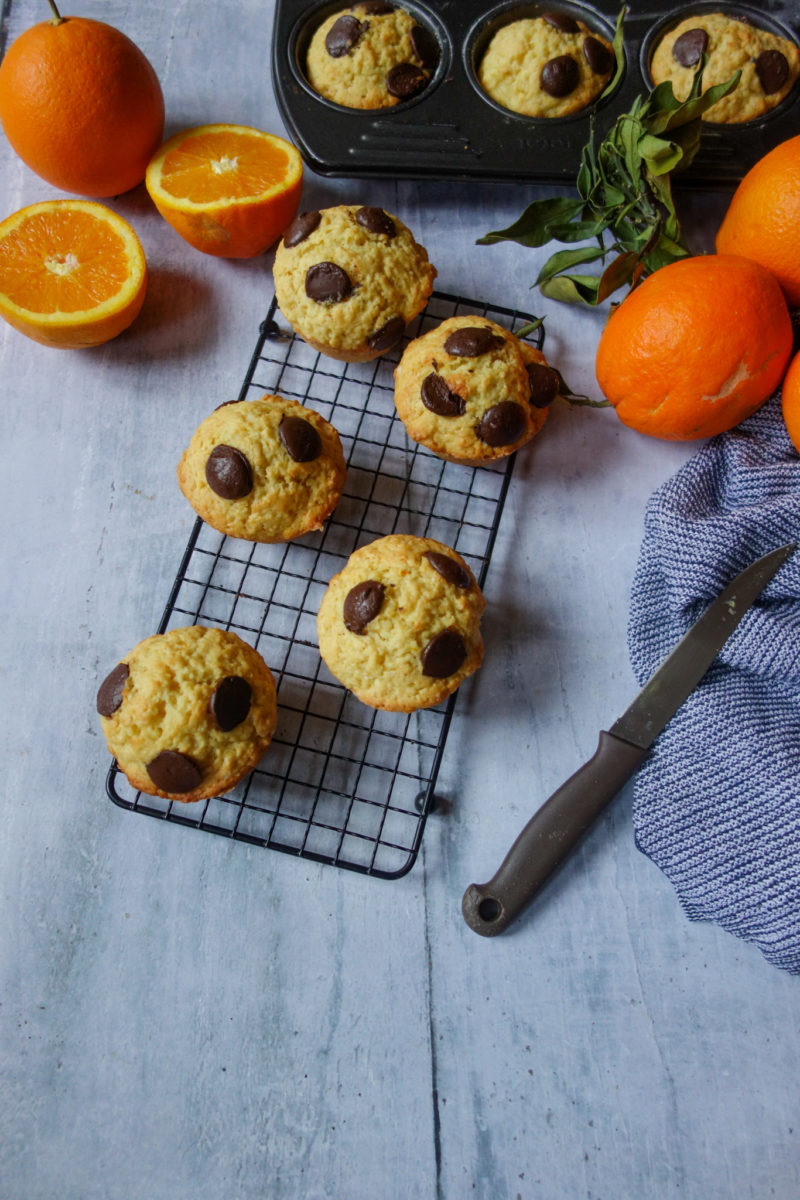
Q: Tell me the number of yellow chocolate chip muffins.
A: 8